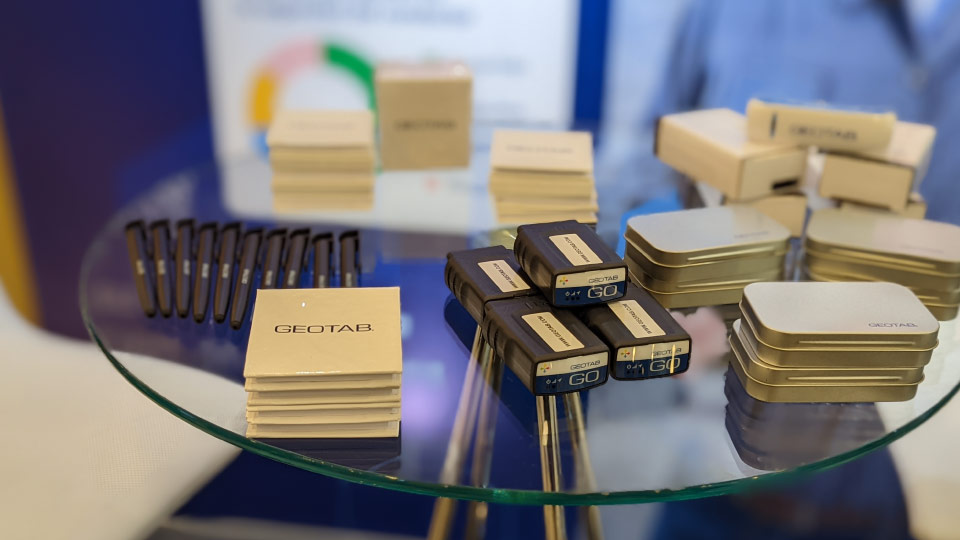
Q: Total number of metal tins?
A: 6